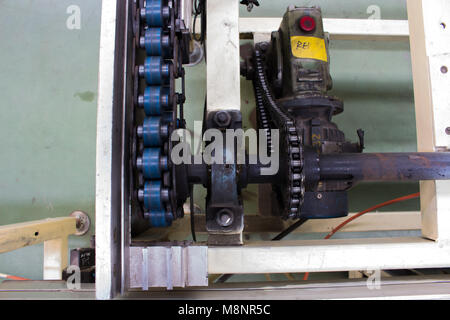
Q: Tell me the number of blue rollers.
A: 8